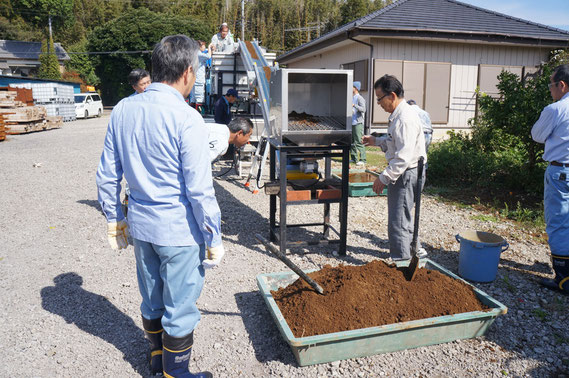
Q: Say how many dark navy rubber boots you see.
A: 3